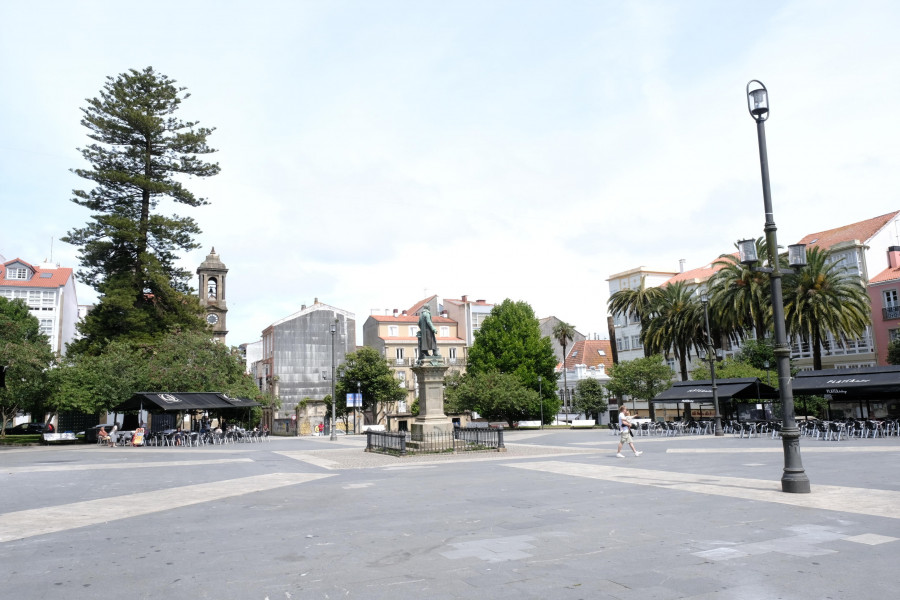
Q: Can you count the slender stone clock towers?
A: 1